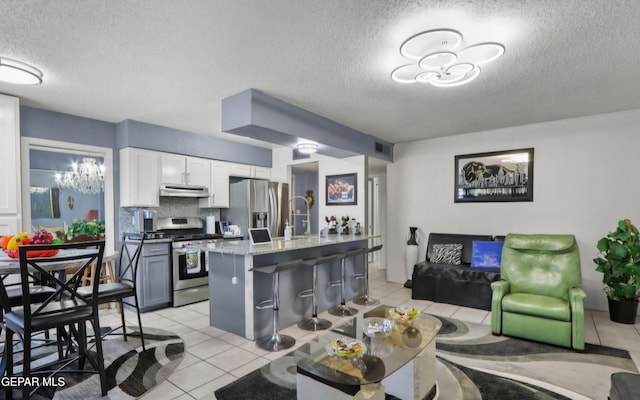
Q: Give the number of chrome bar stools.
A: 4